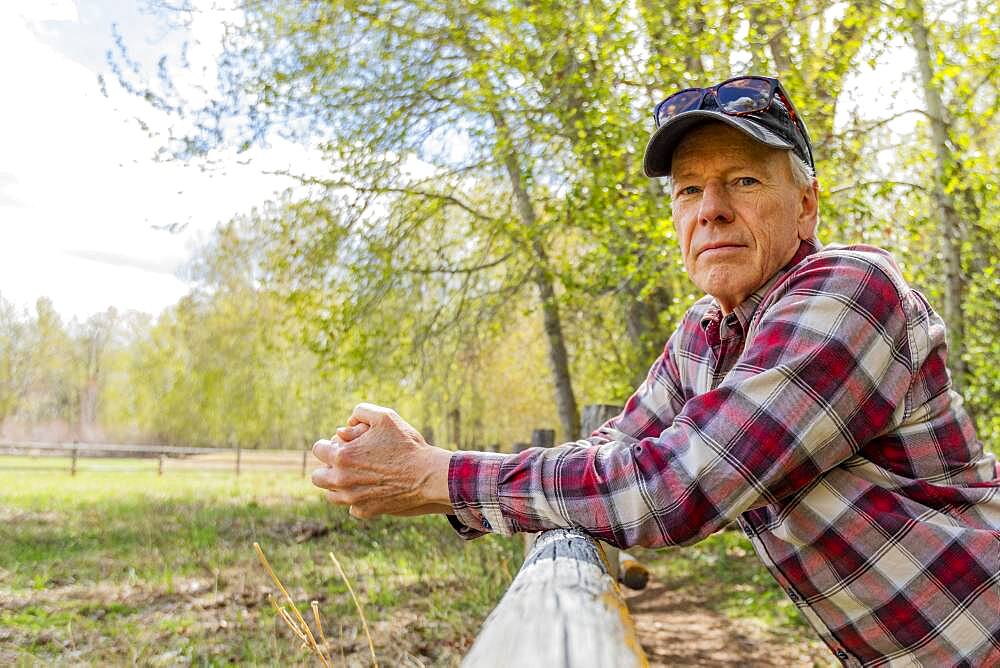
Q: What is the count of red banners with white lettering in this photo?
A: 0